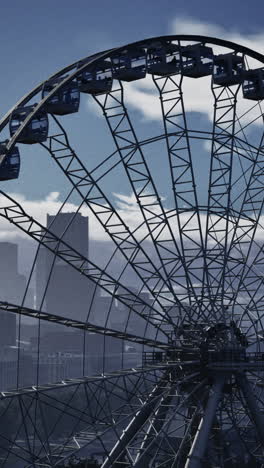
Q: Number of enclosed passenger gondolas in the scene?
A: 9